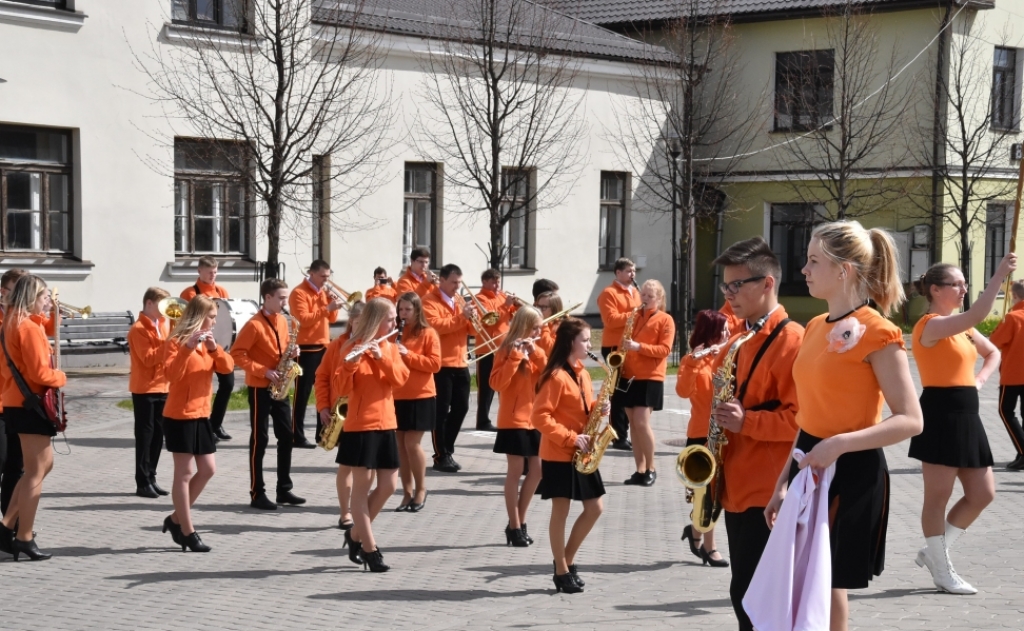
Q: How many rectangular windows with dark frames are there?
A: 12